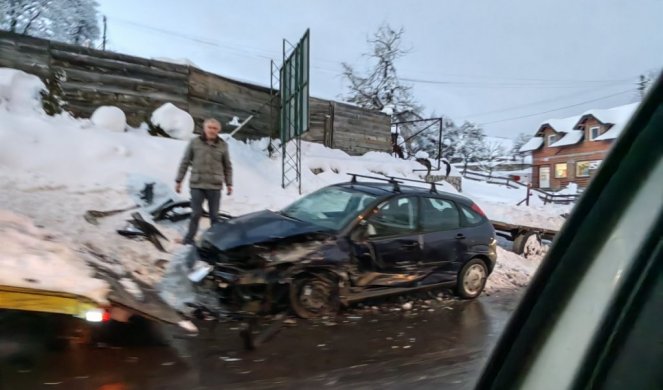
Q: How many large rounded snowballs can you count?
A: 2